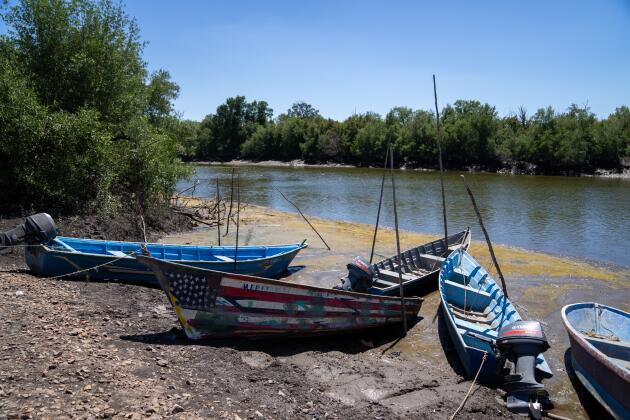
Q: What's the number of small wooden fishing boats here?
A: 5